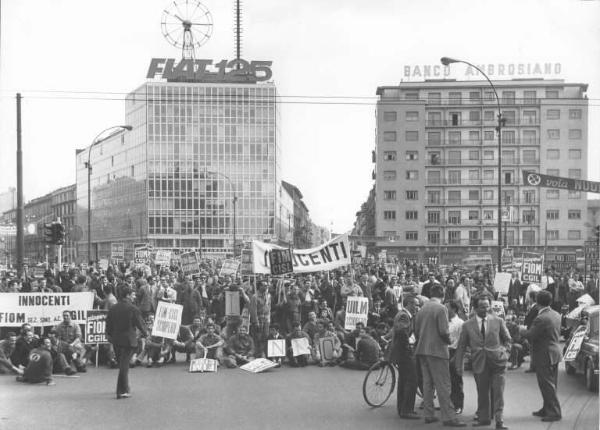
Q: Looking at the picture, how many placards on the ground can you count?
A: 2